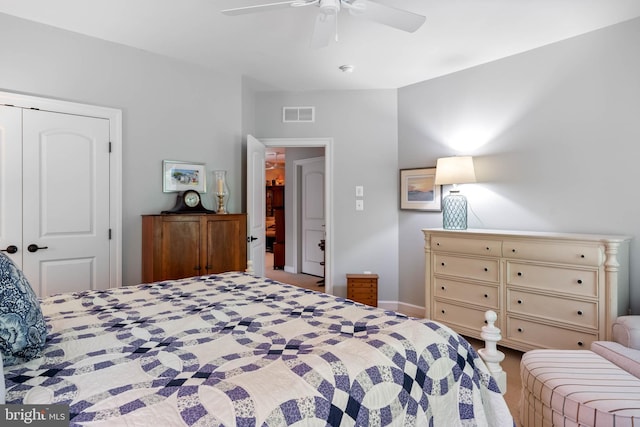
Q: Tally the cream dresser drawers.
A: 8